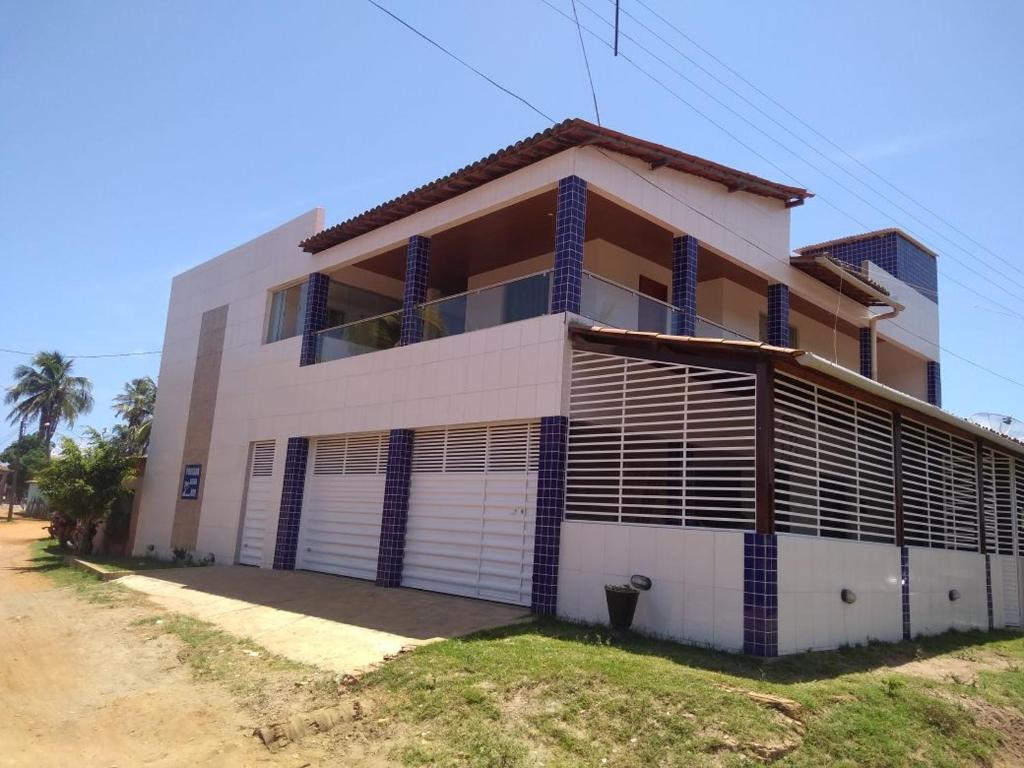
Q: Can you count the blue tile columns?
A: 13